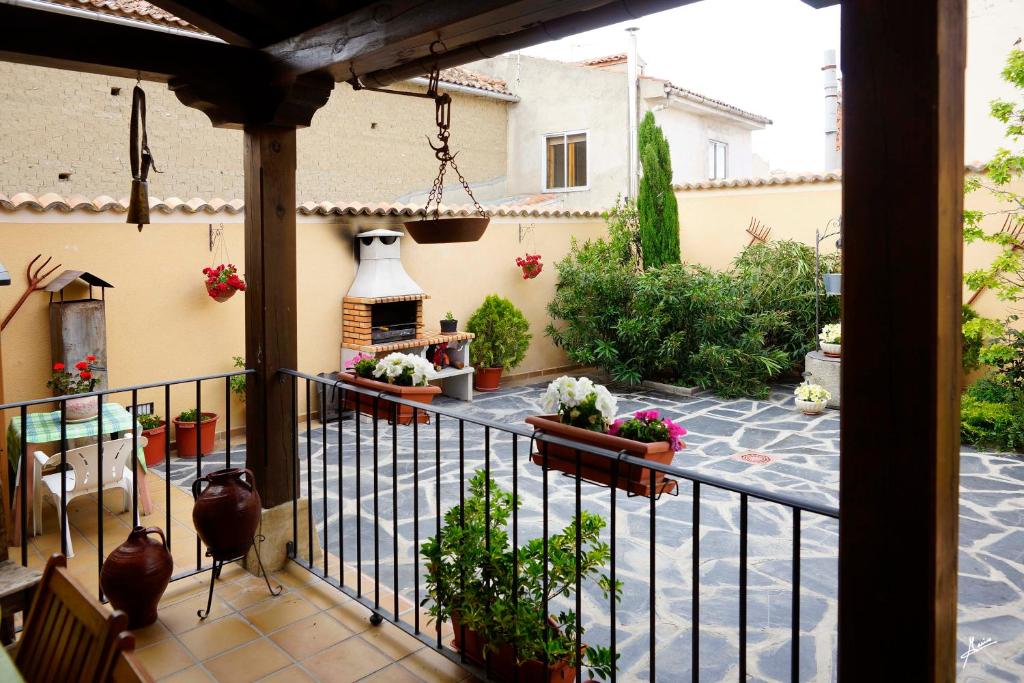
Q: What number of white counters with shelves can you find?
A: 1